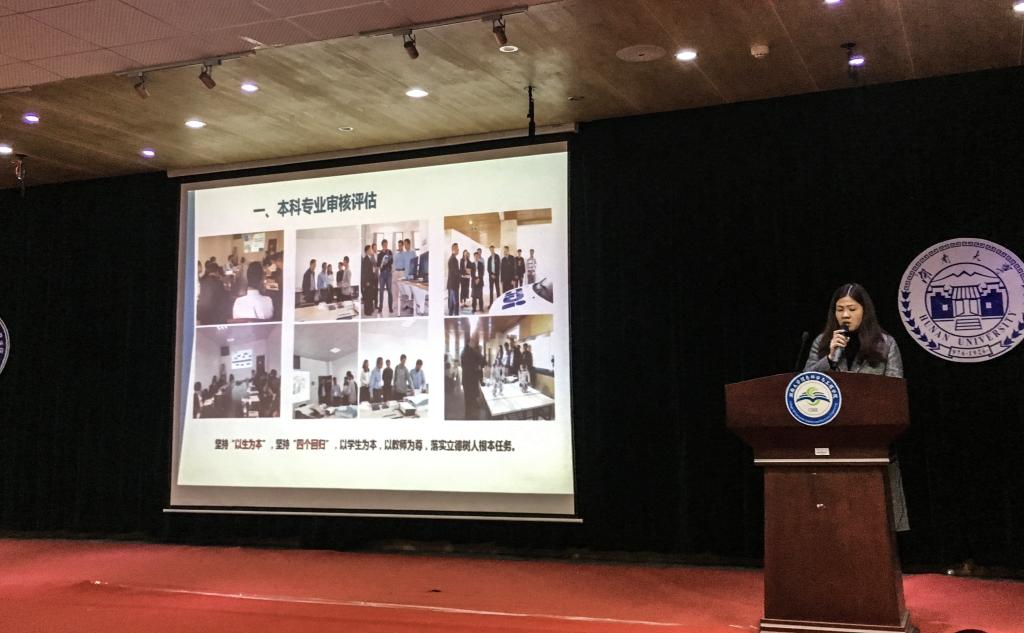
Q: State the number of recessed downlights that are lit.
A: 10